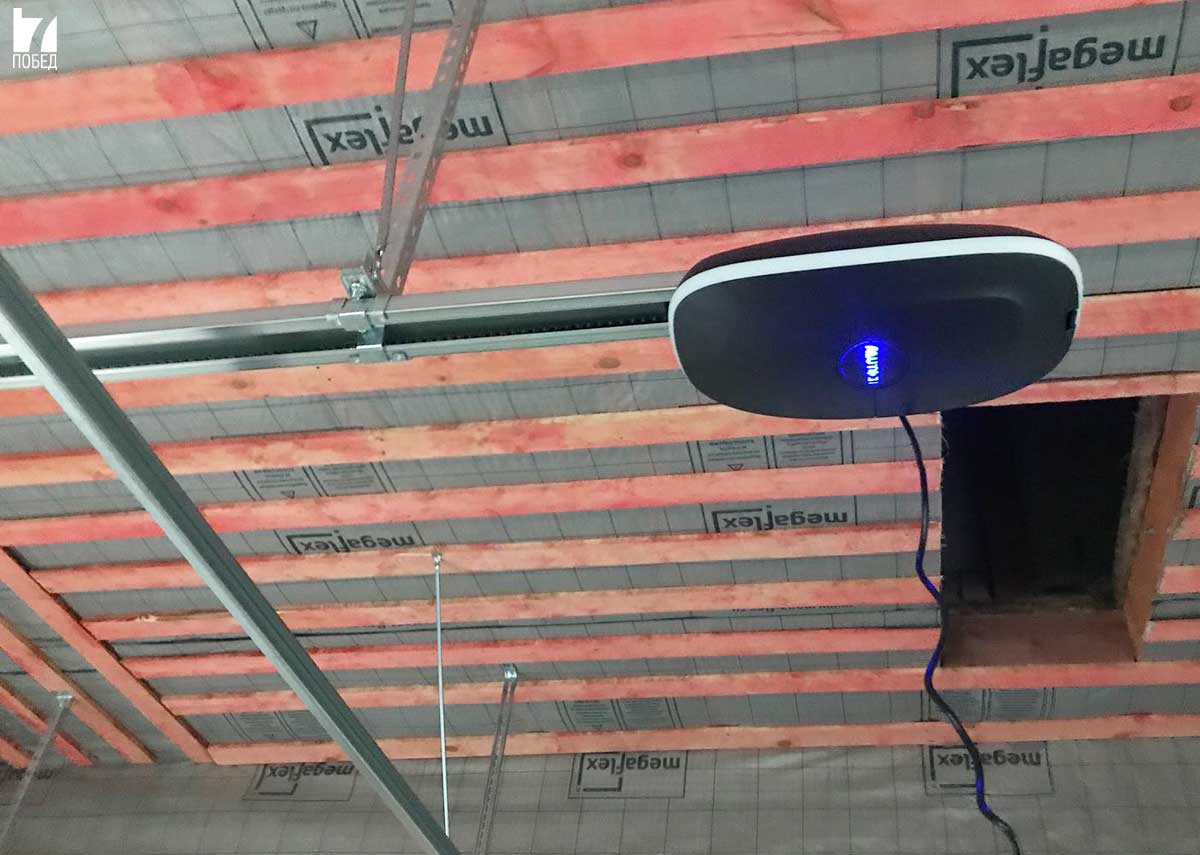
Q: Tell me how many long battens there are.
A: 11